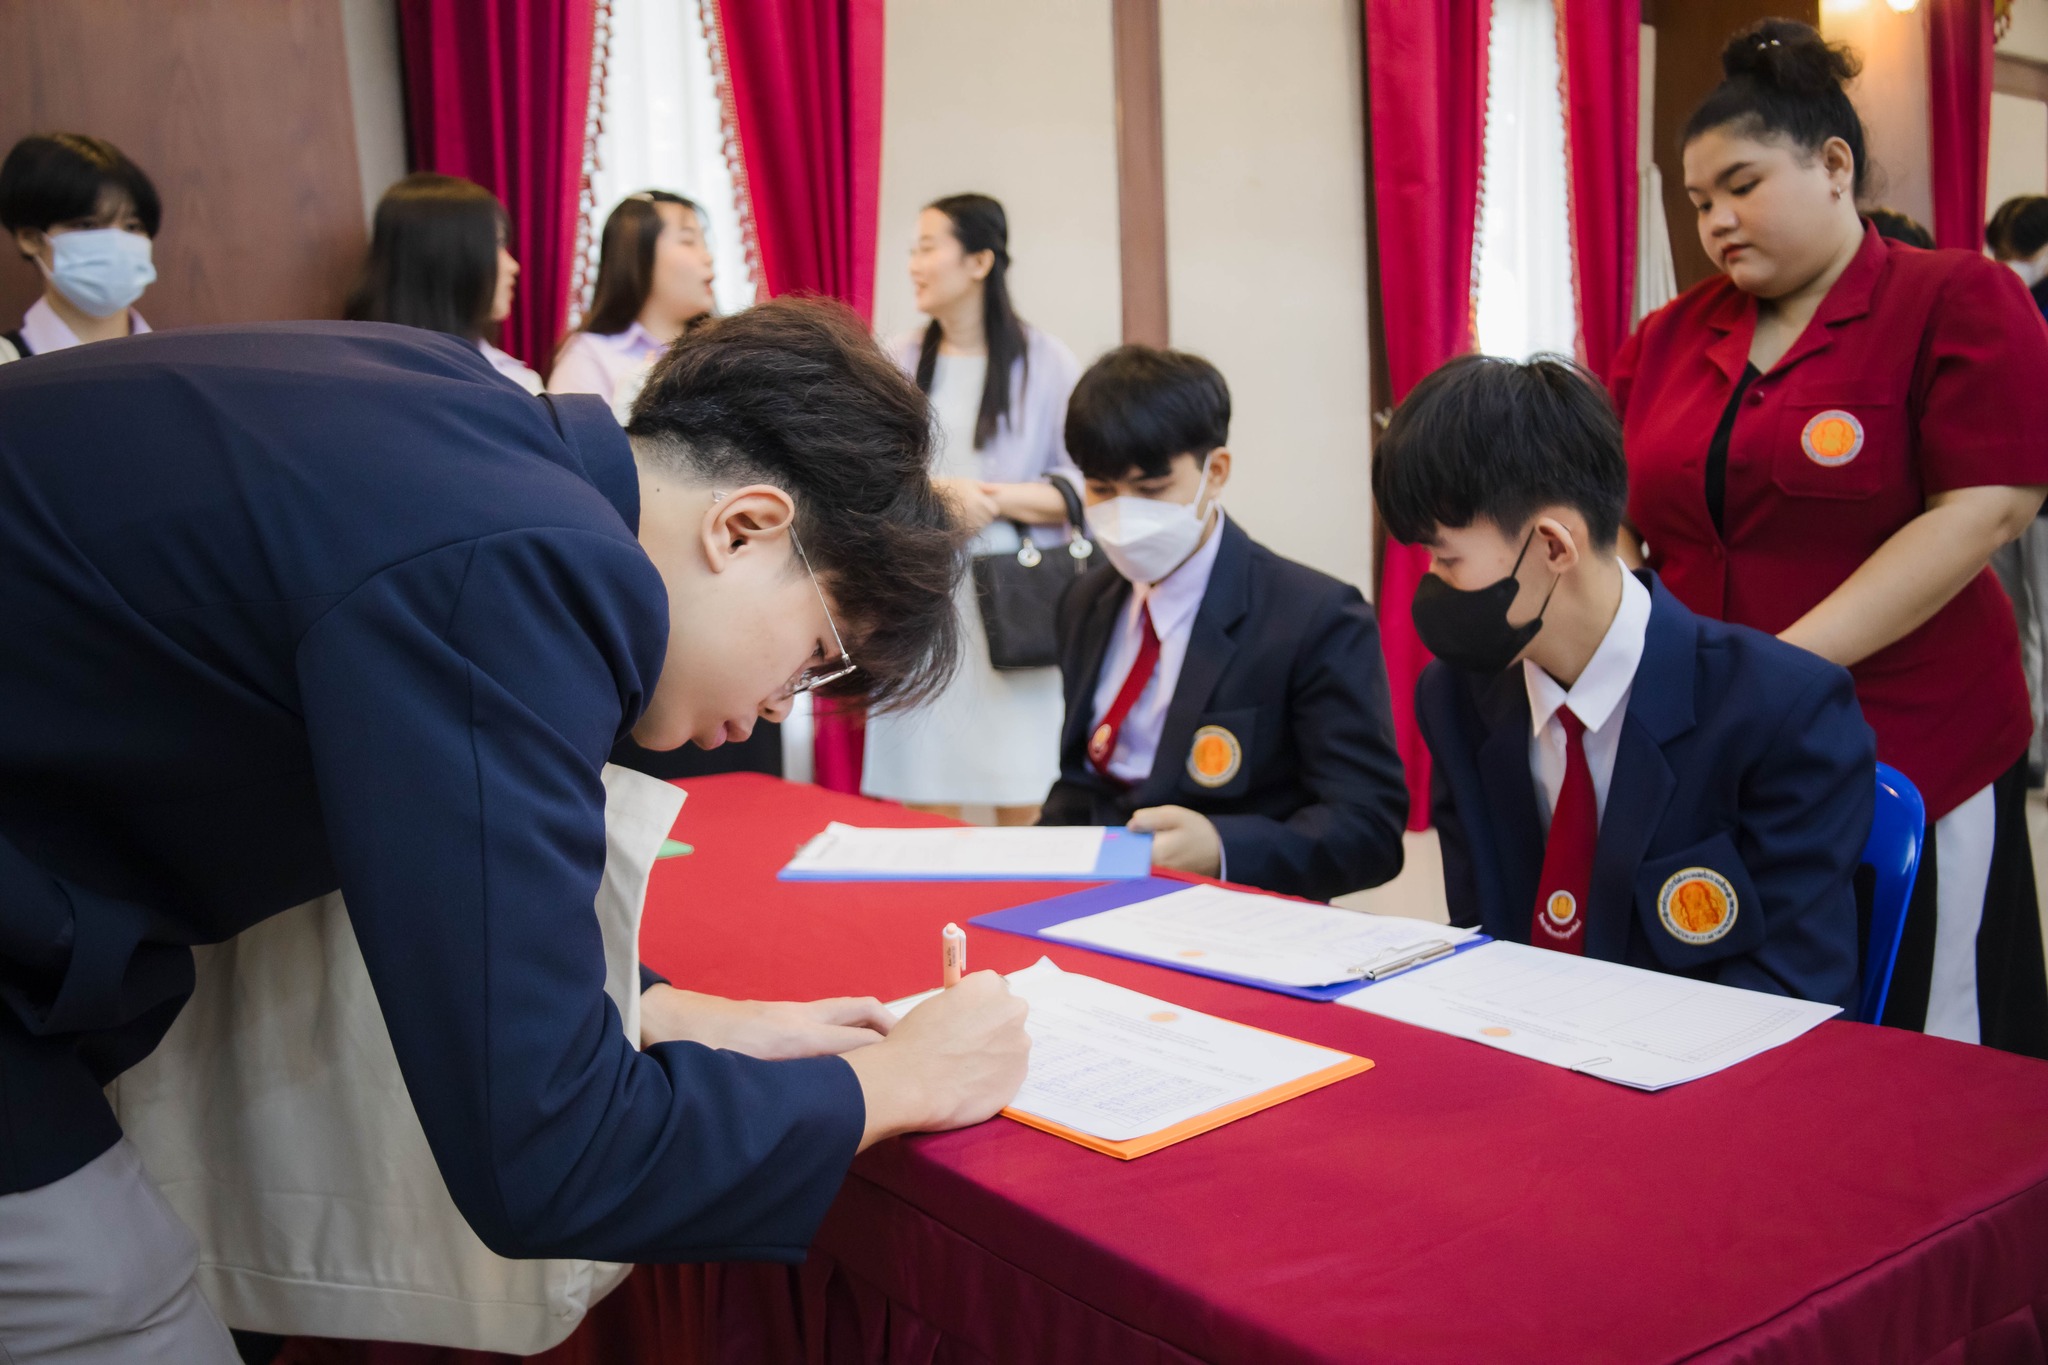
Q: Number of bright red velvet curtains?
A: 5